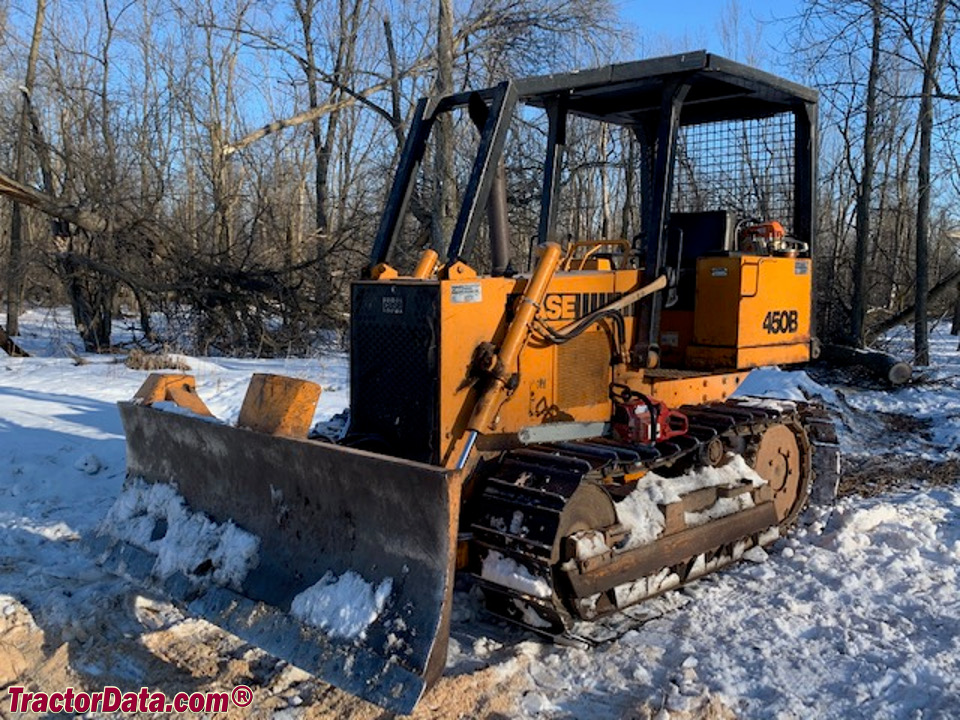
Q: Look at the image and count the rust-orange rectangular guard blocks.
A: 2